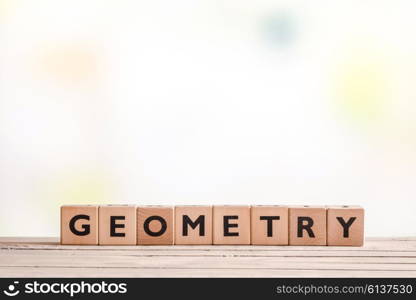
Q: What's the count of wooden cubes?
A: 8